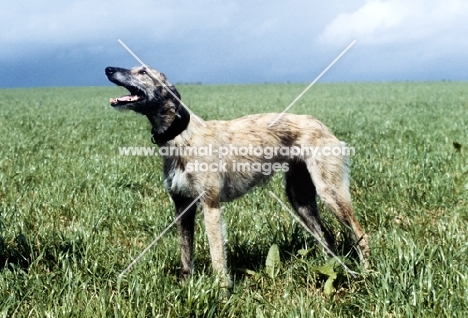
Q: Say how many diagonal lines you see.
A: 4